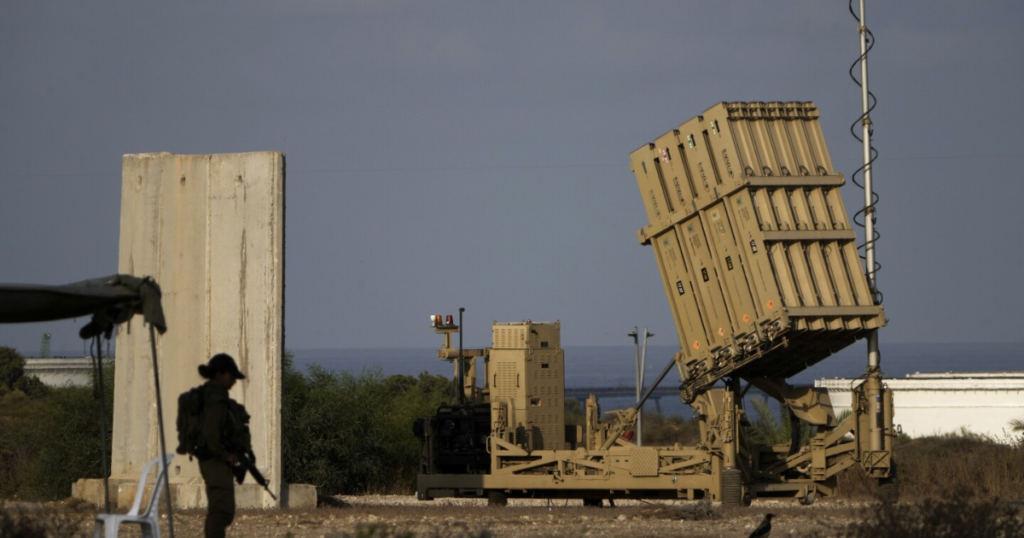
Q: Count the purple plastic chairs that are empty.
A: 0